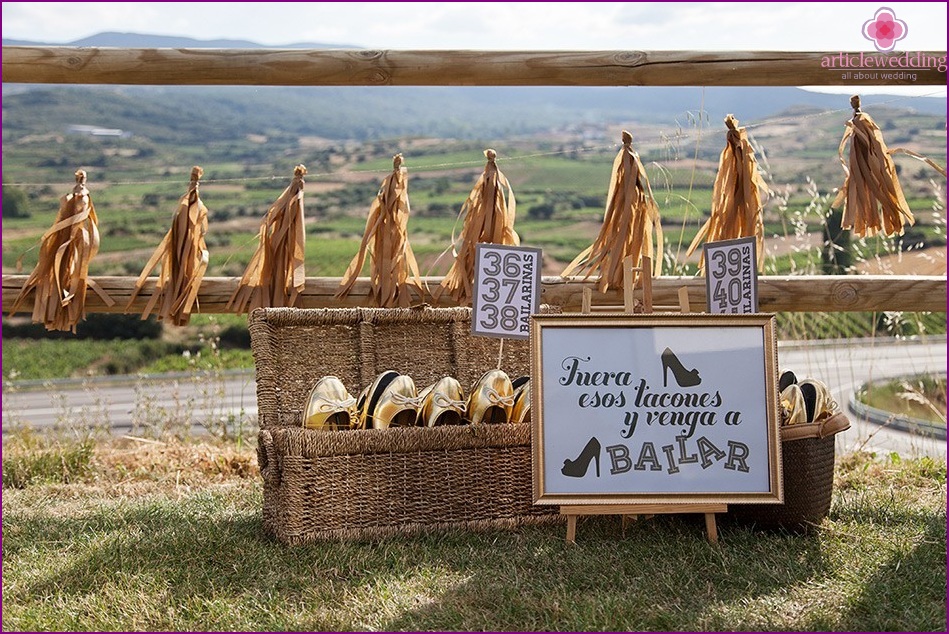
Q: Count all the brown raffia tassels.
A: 8